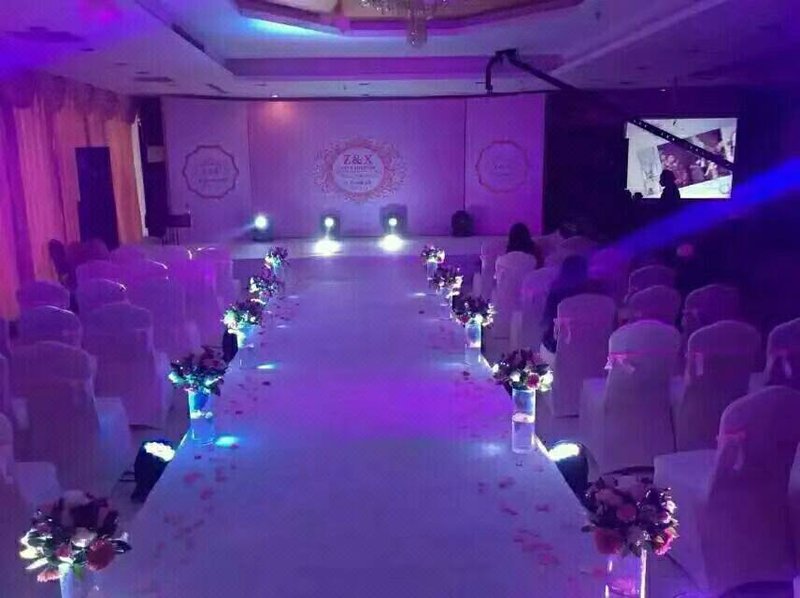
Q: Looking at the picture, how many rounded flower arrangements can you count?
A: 10